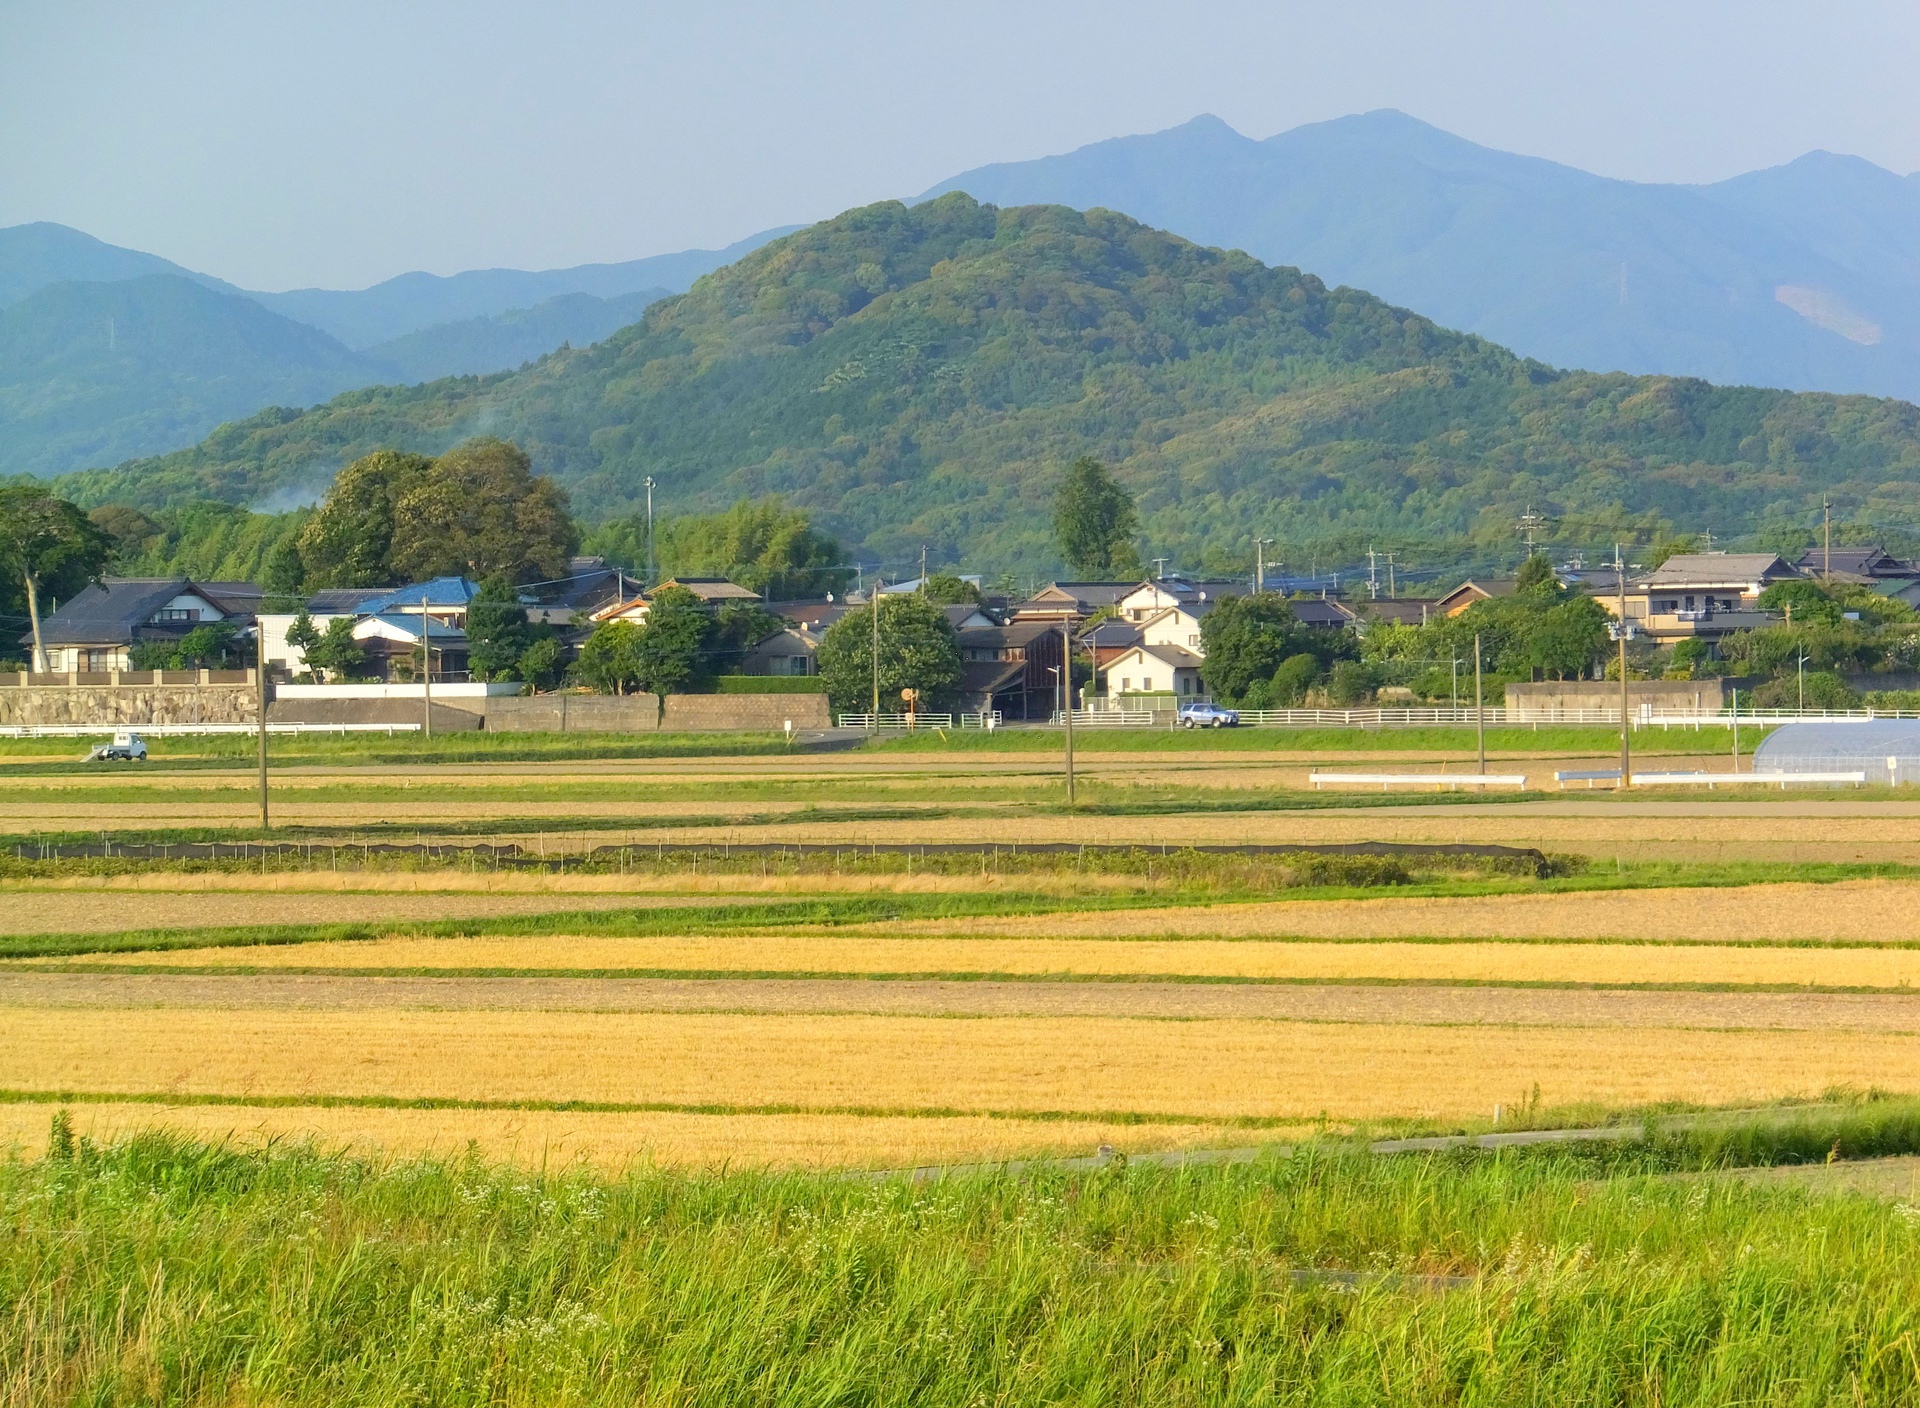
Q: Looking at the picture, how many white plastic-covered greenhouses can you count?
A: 1